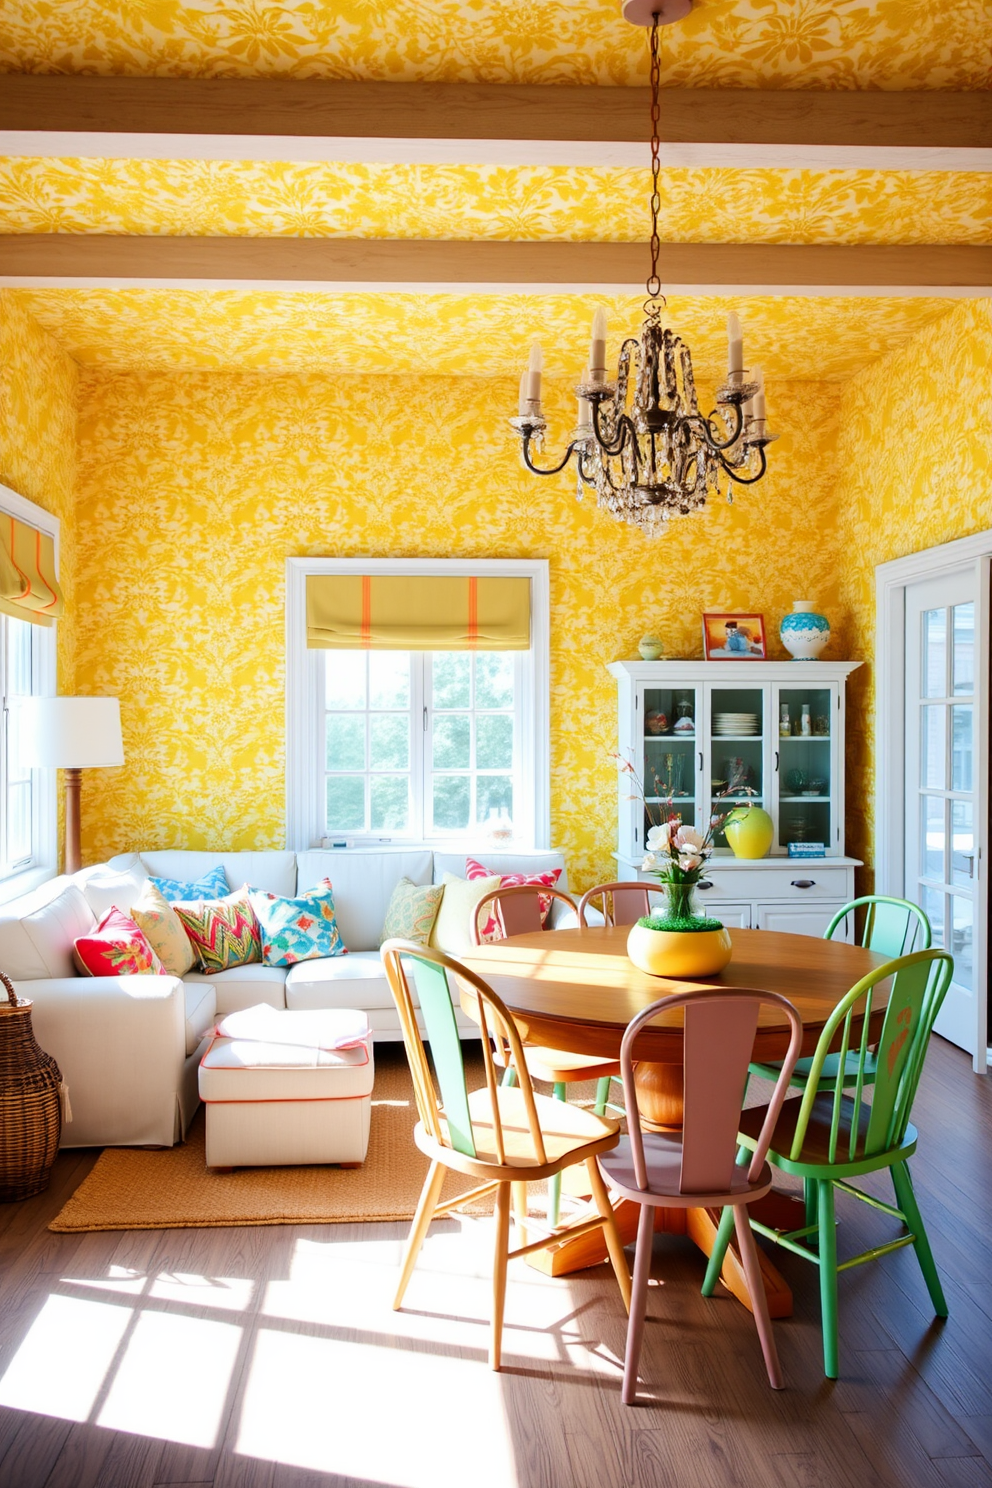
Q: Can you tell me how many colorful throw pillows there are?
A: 8